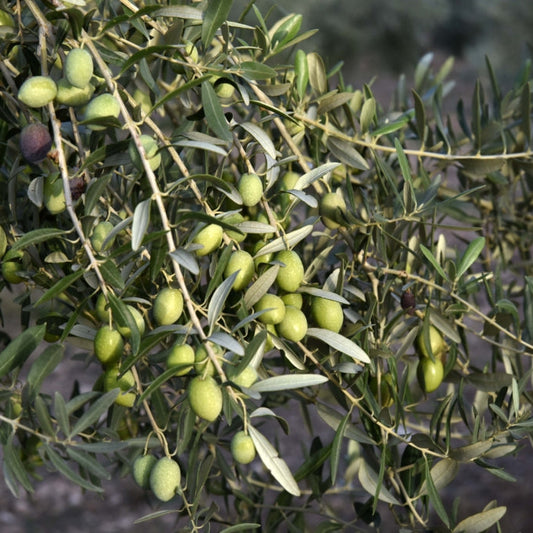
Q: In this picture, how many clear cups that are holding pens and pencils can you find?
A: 0